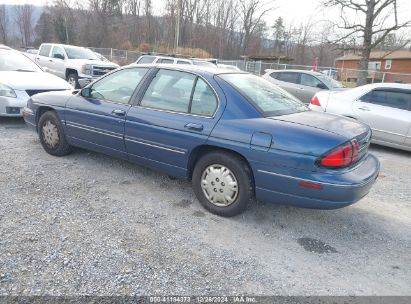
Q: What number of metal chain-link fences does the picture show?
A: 1